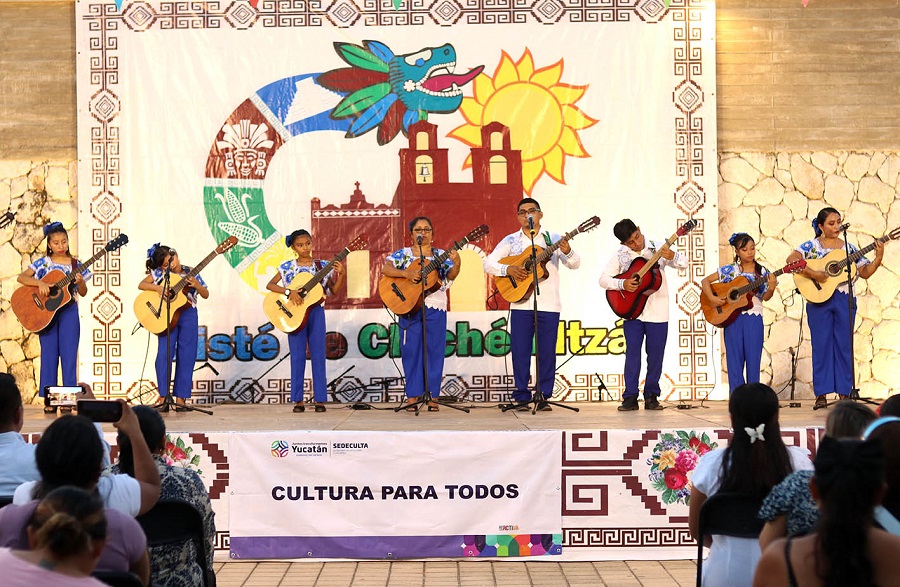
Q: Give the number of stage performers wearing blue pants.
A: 8